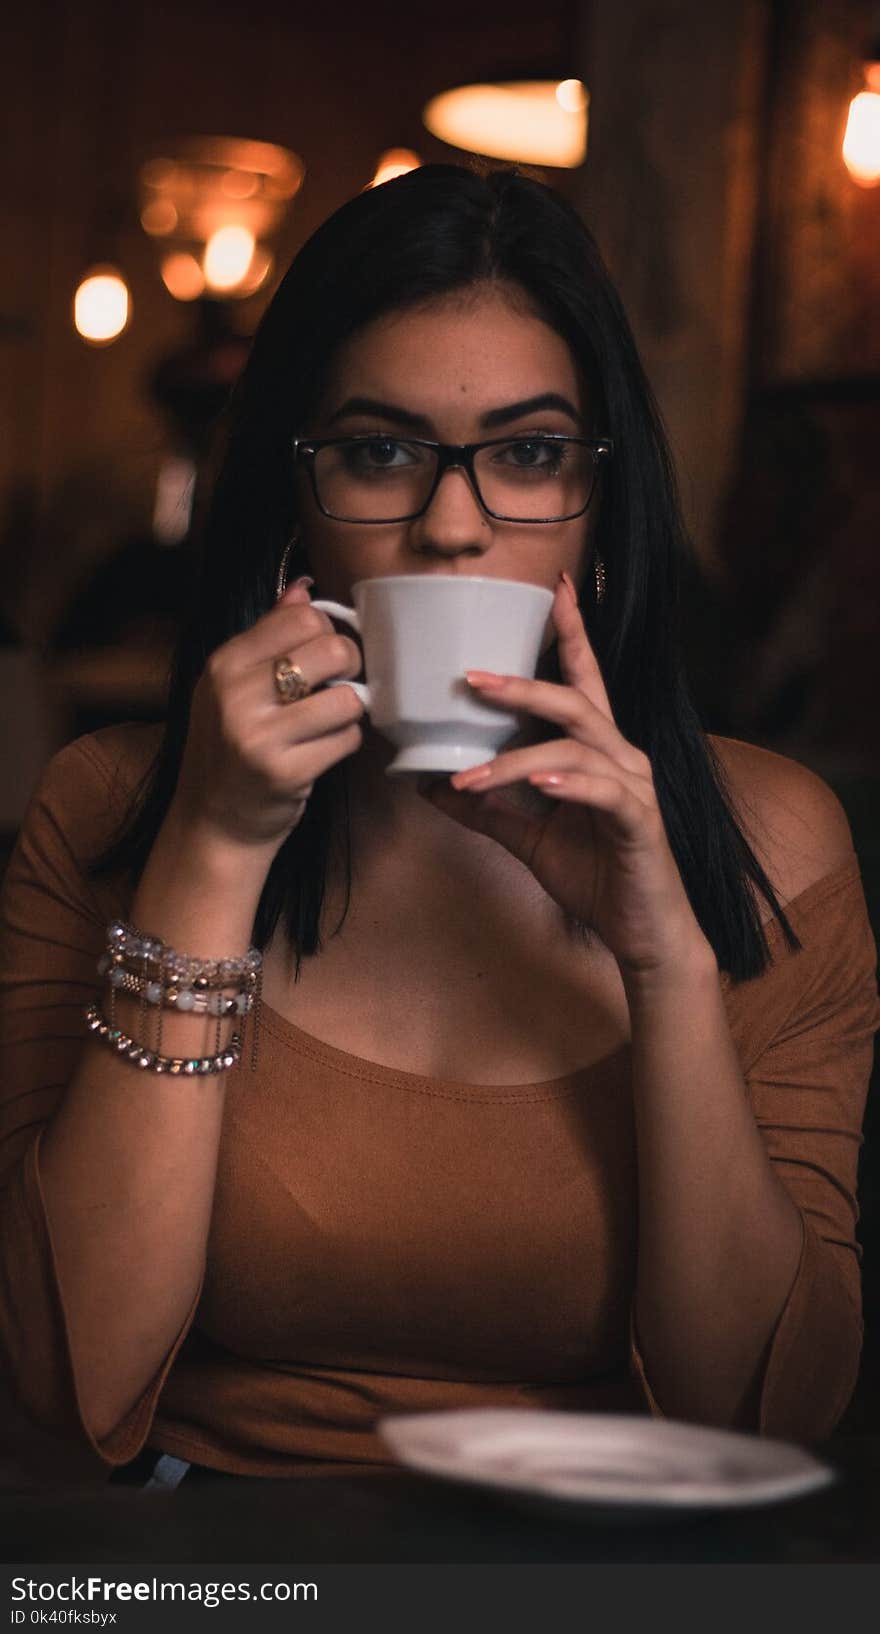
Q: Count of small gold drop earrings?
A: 2